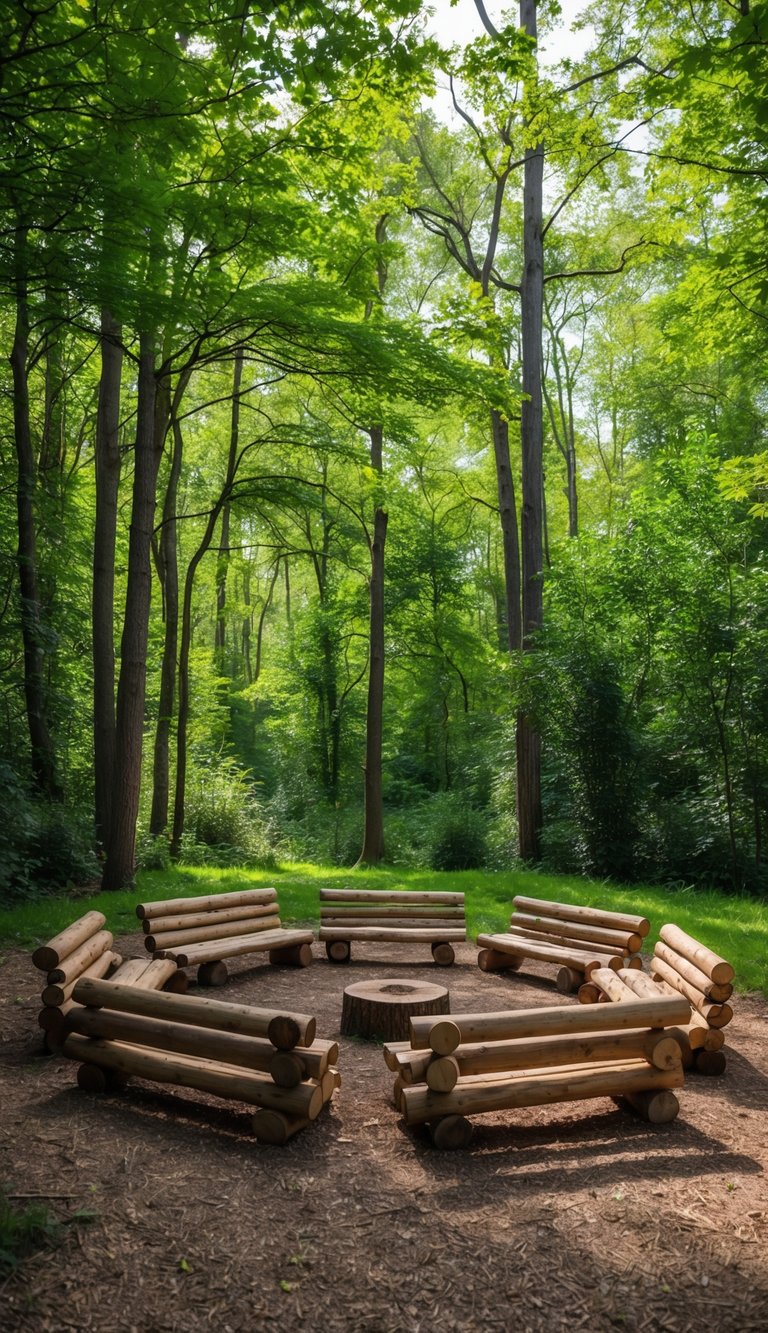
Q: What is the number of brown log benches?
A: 7